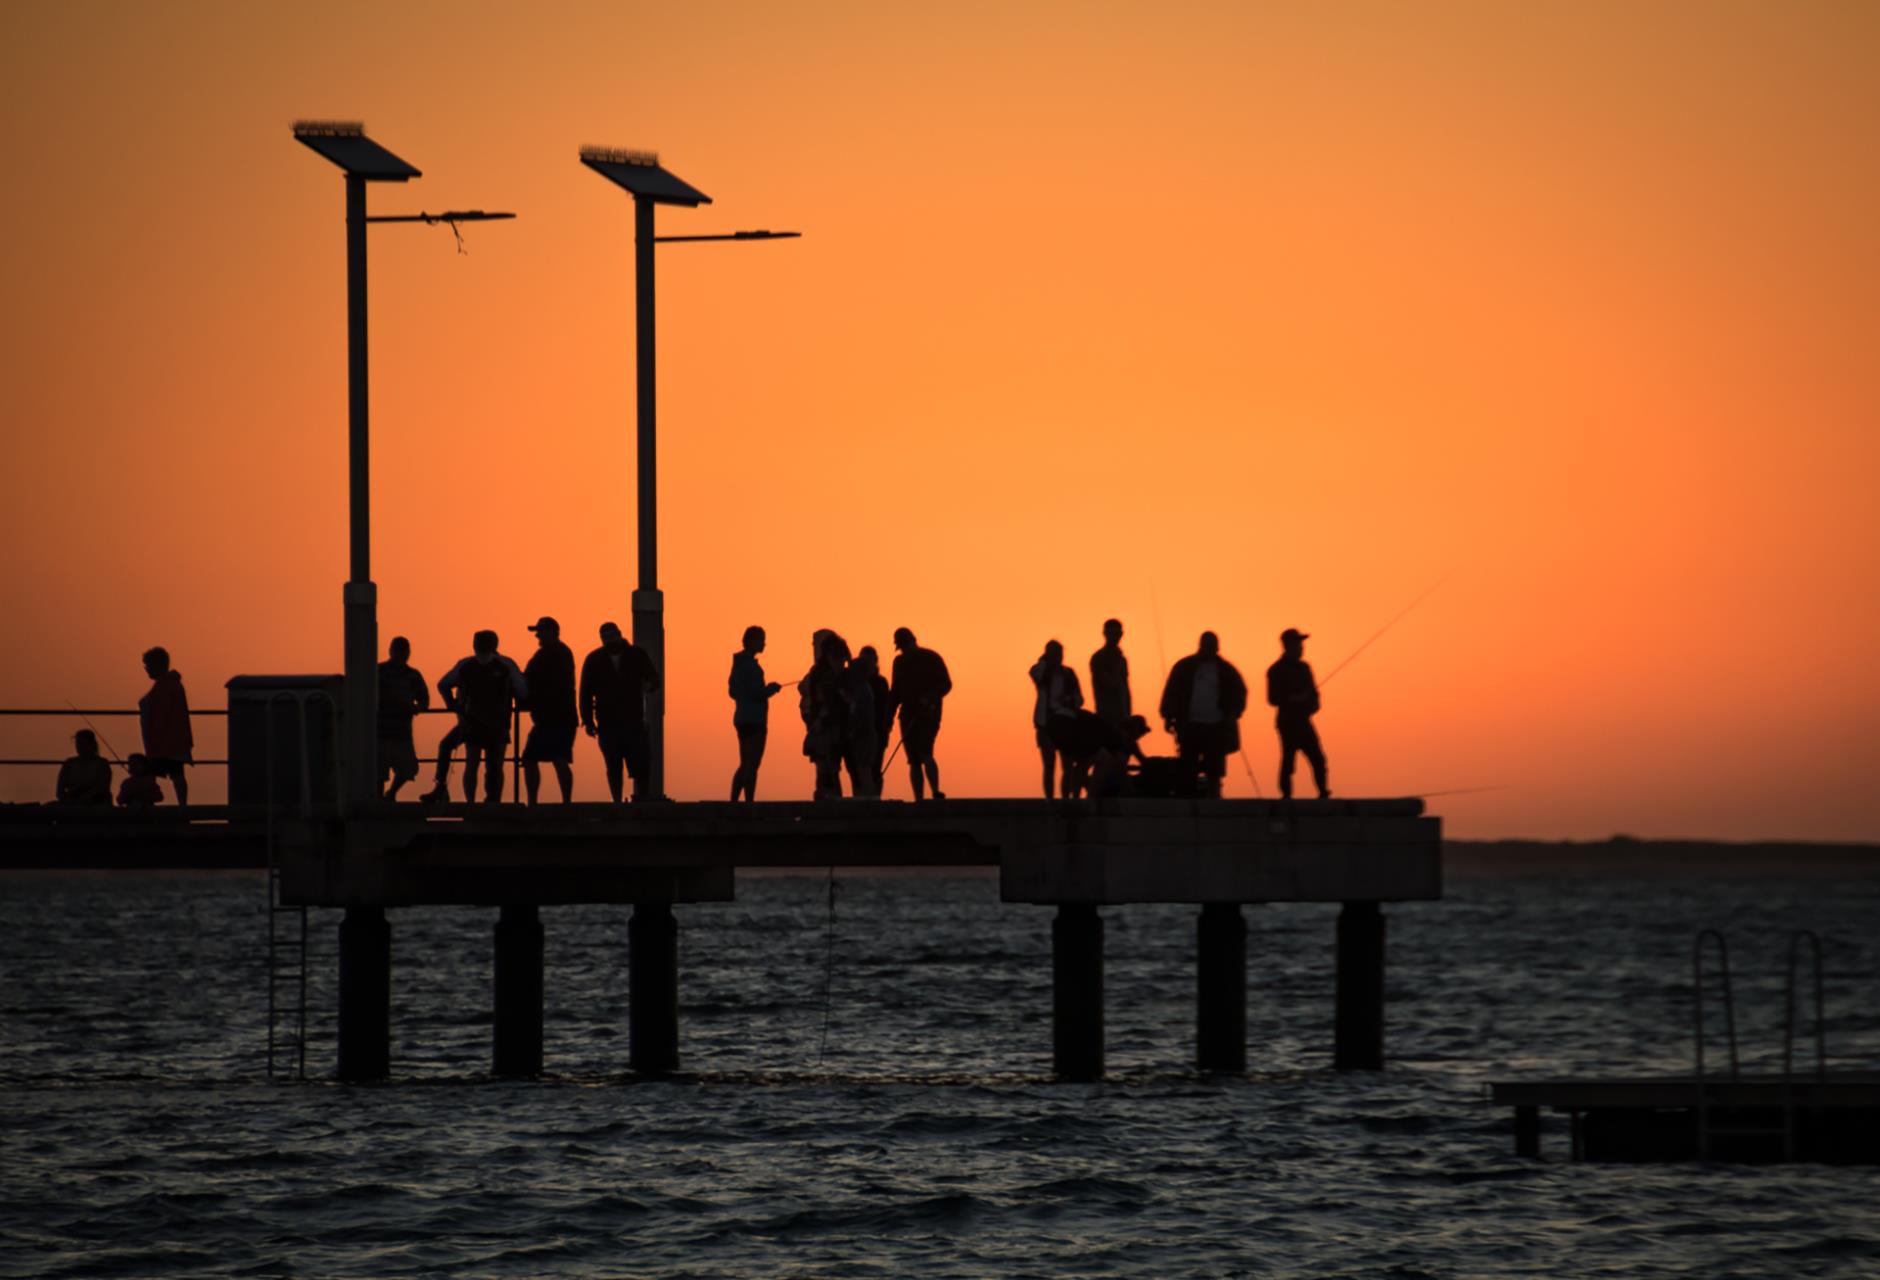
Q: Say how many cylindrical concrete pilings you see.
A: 6